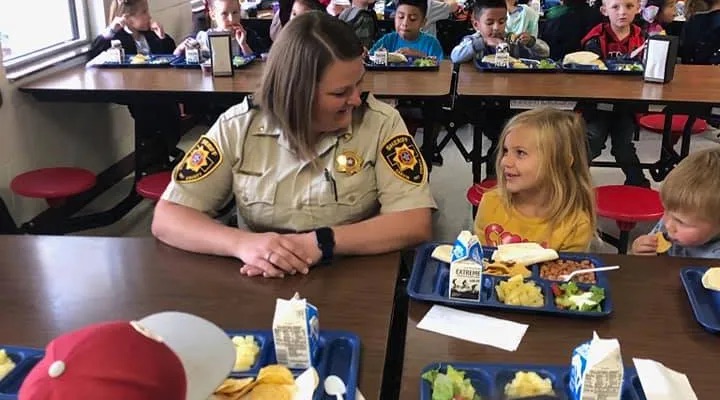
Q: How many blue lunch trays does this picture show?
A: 10